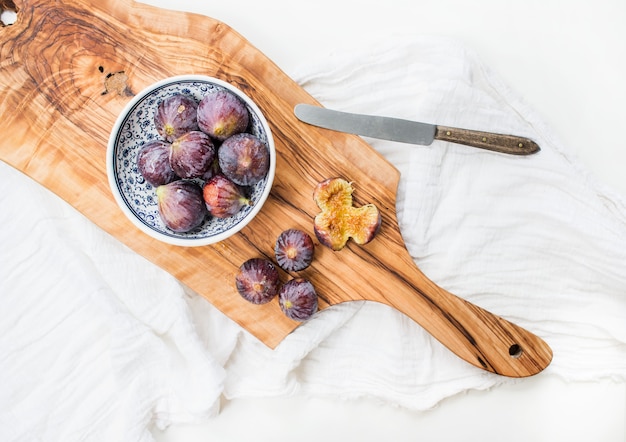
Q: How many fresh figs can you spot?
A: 11